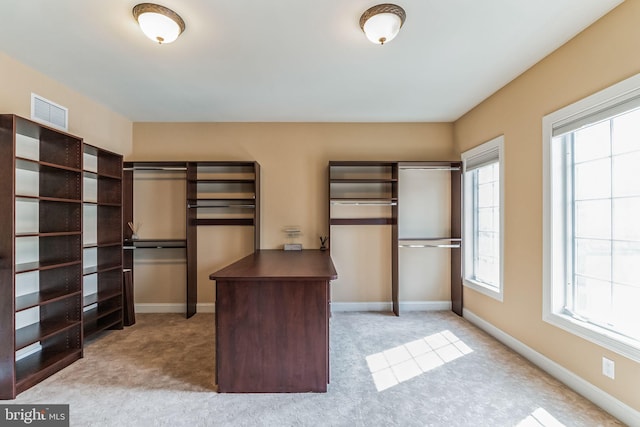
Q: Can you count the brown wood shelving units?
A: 4